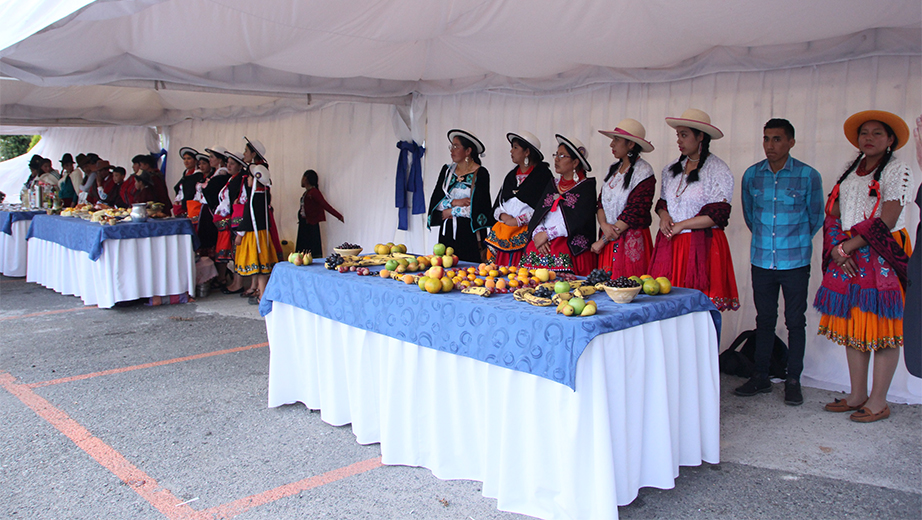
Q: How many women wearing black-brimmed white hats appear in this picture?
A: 9